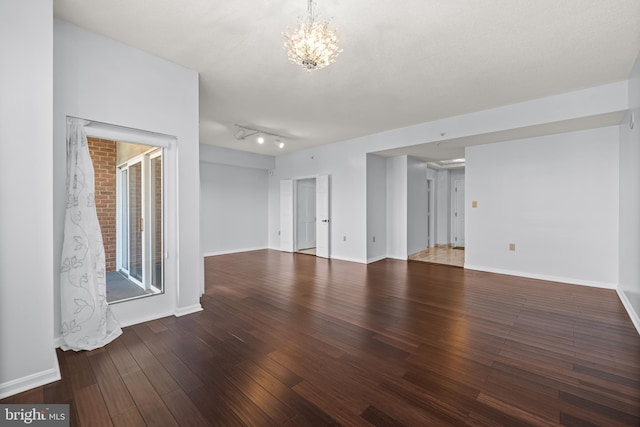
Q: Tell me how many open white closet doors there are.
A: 2